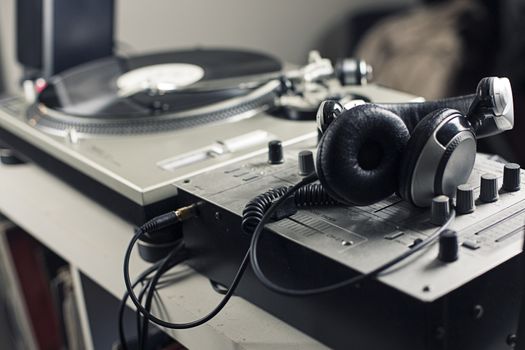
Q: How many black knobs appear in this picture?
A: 7